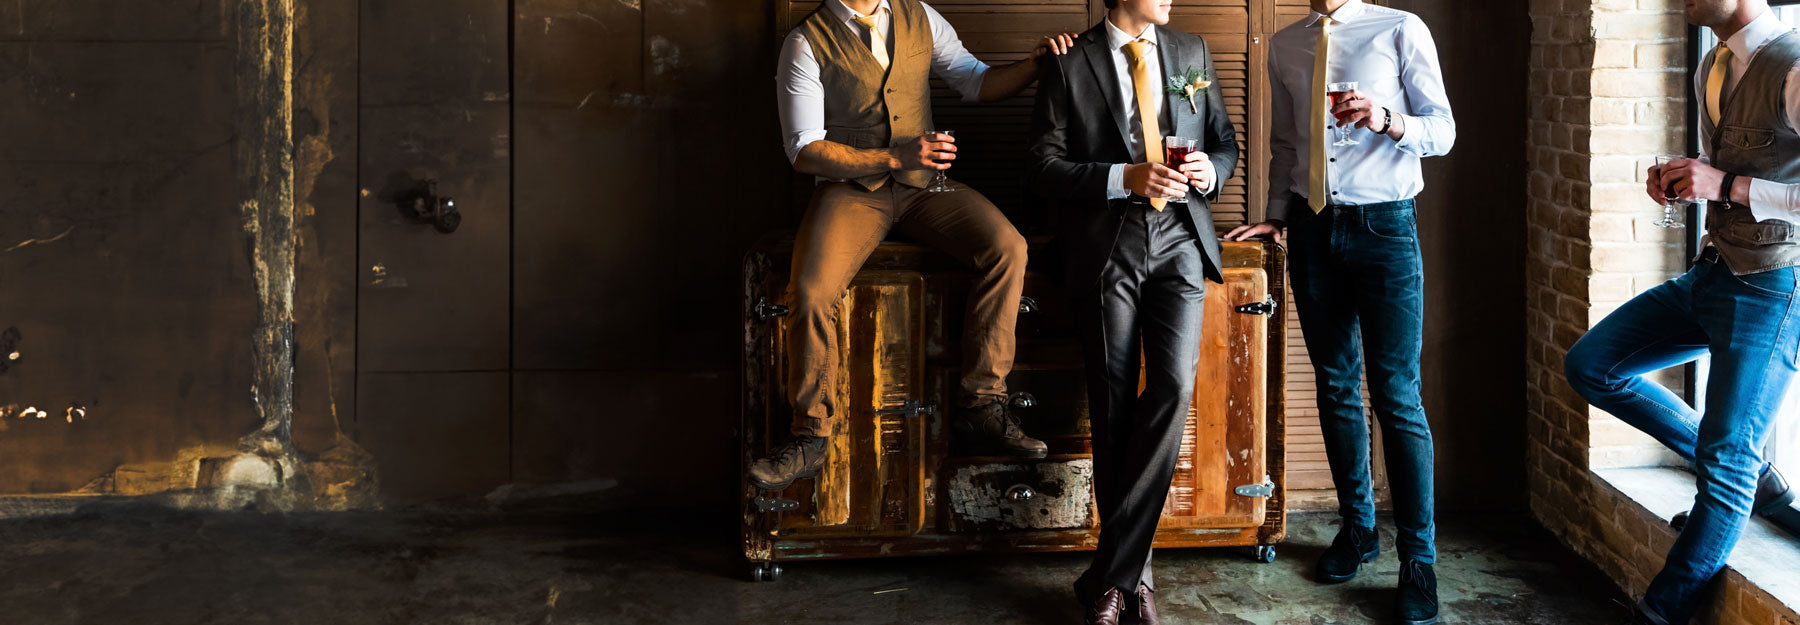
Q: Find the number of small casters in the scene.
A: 2